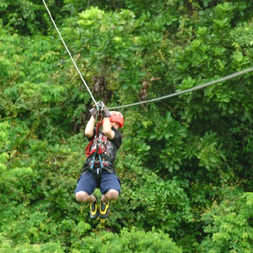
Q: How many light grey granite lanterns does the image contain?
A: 0